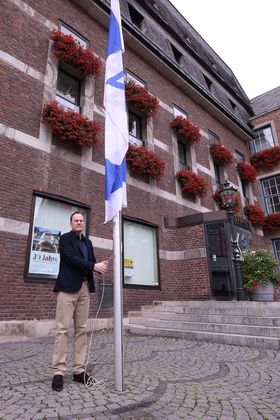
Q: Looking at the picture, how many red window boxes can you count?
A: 12